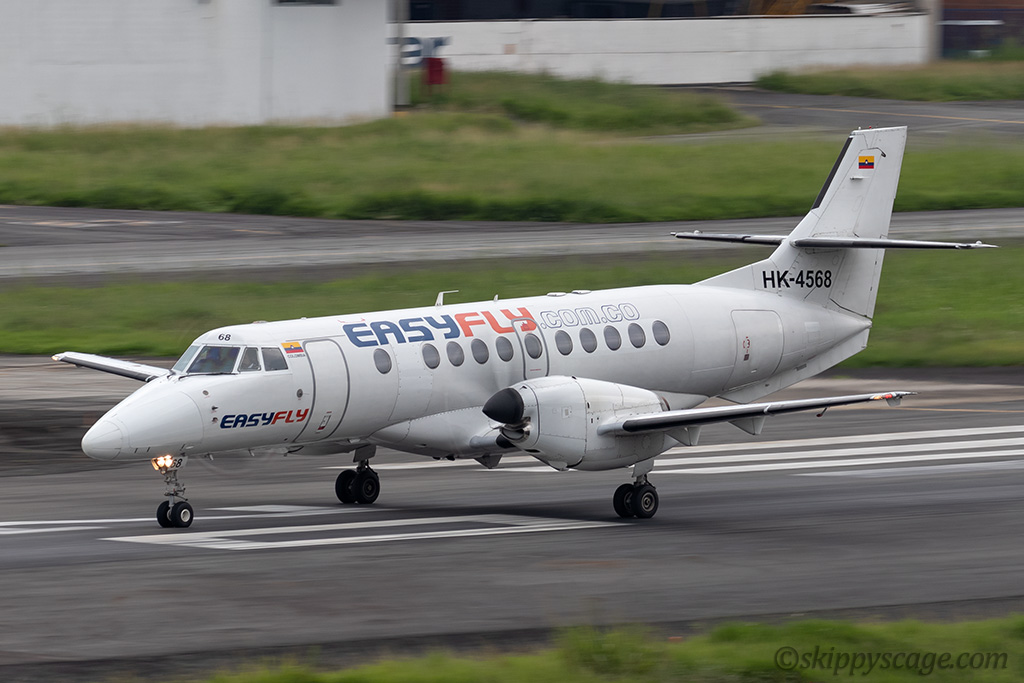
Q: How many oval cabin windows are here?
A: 11